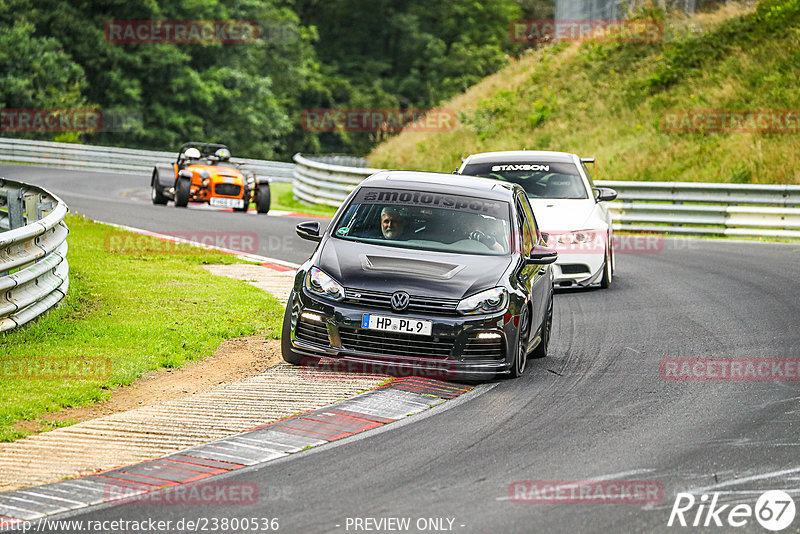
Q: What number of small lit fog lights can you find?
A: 2